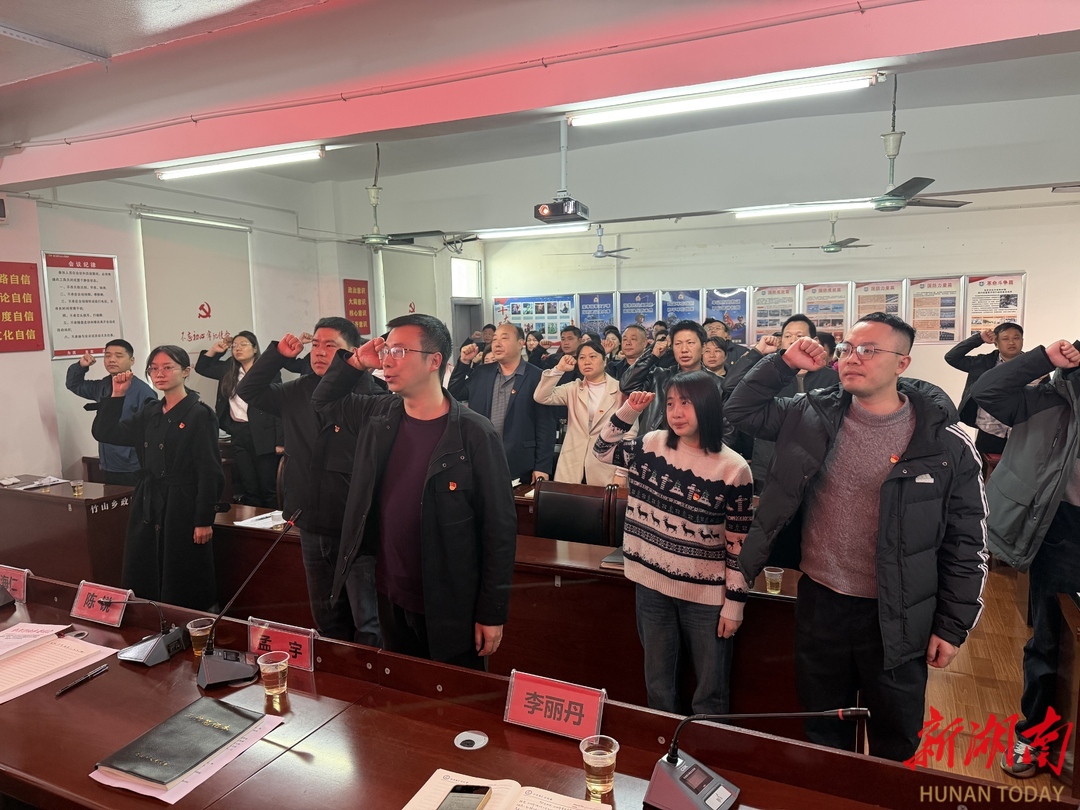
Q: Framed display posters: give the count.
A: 11